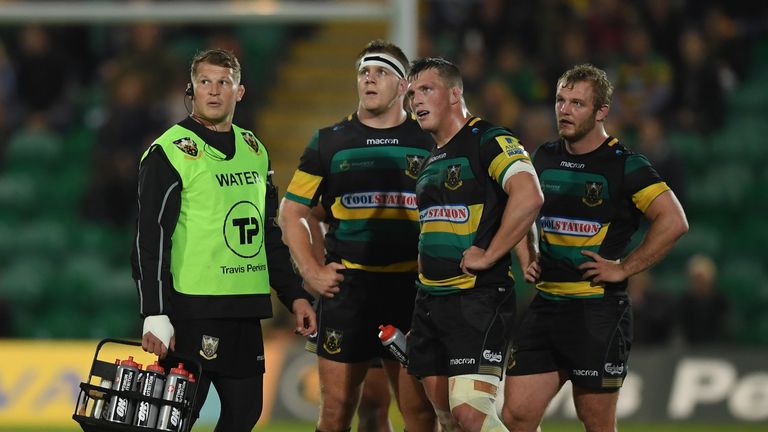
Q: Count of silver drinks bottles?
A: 7